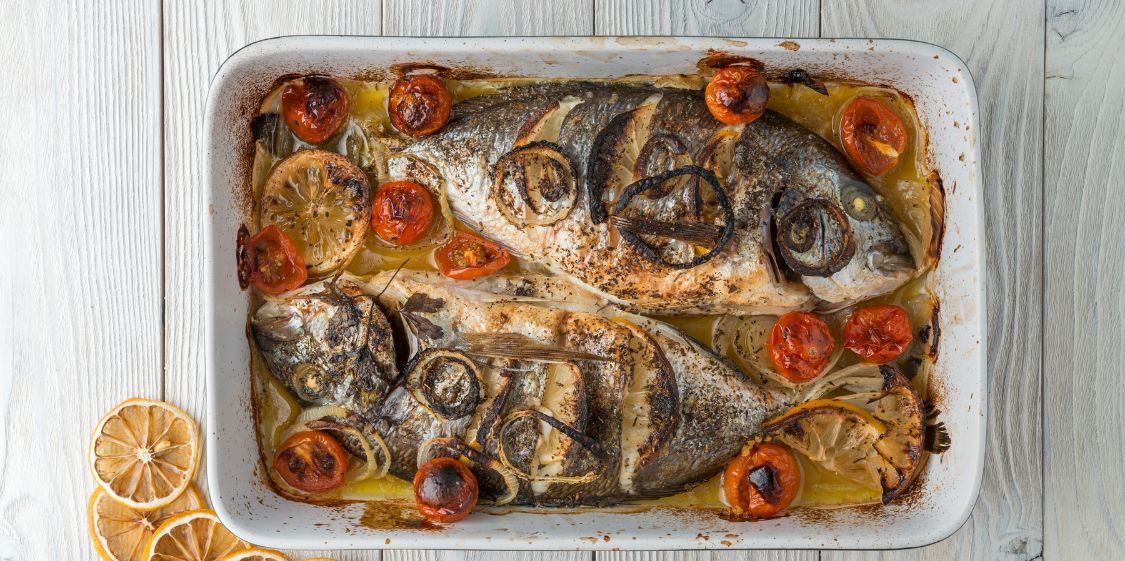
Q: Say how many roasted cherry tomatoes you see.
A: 12